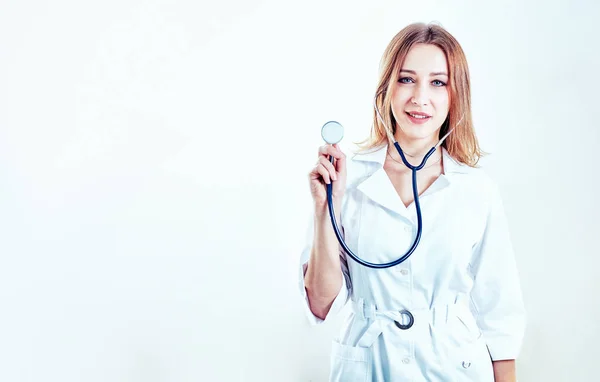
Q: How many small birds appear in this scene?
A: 0